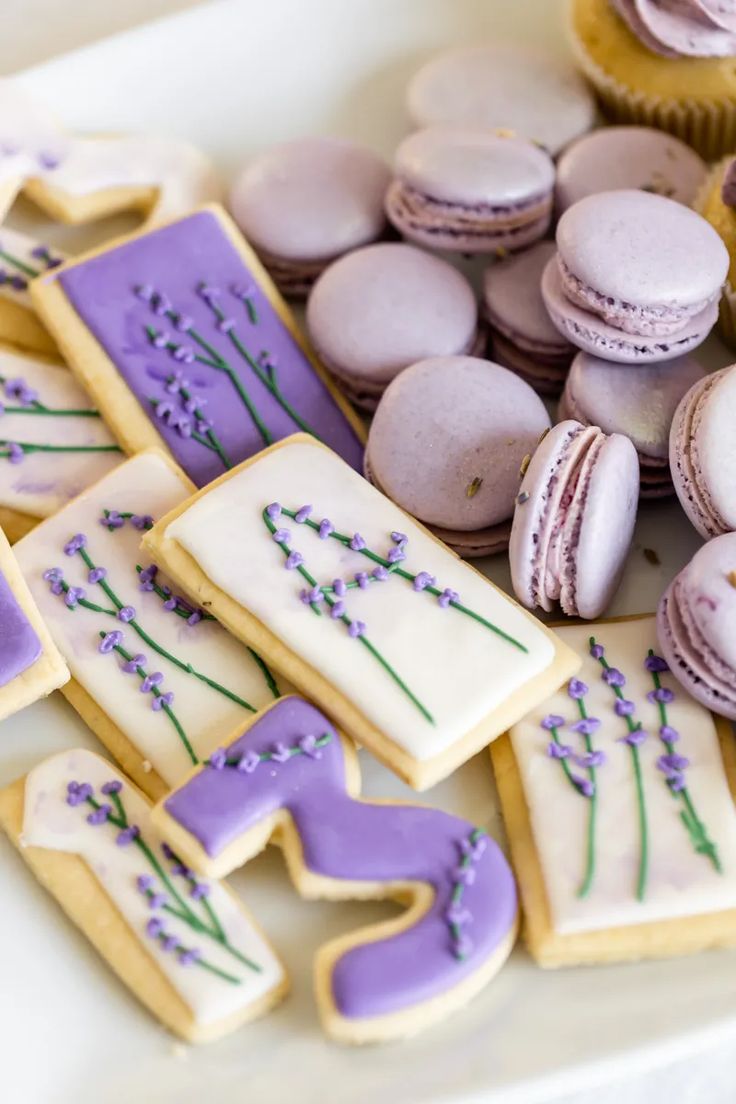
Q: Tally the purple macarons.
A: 12